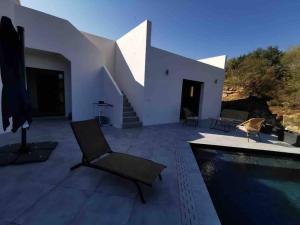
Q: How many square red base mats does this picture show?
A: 0